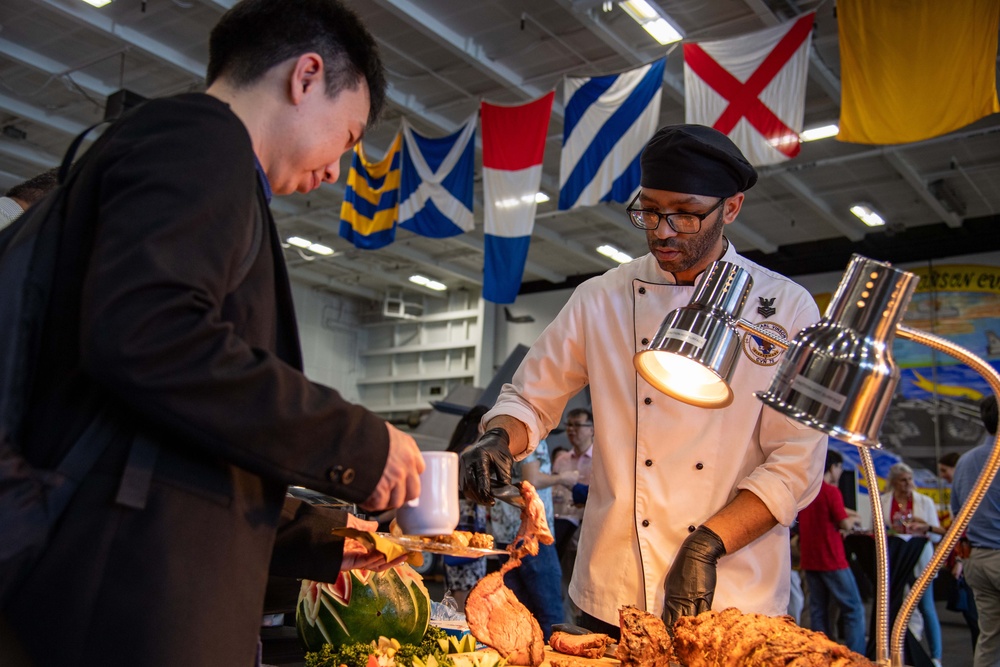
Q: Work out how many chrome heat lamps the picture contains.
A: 2